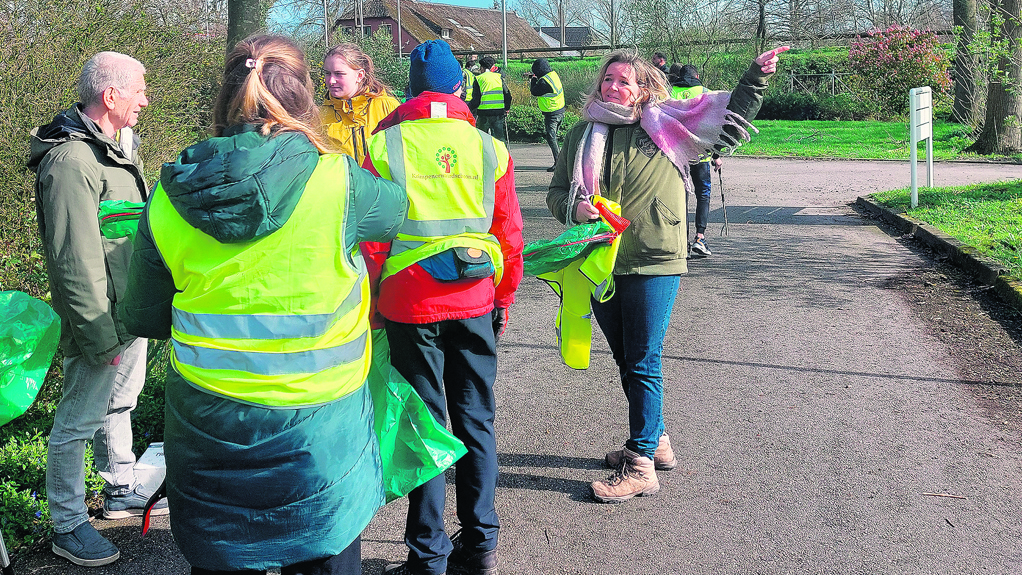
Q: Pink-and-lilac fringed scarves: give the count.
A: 1